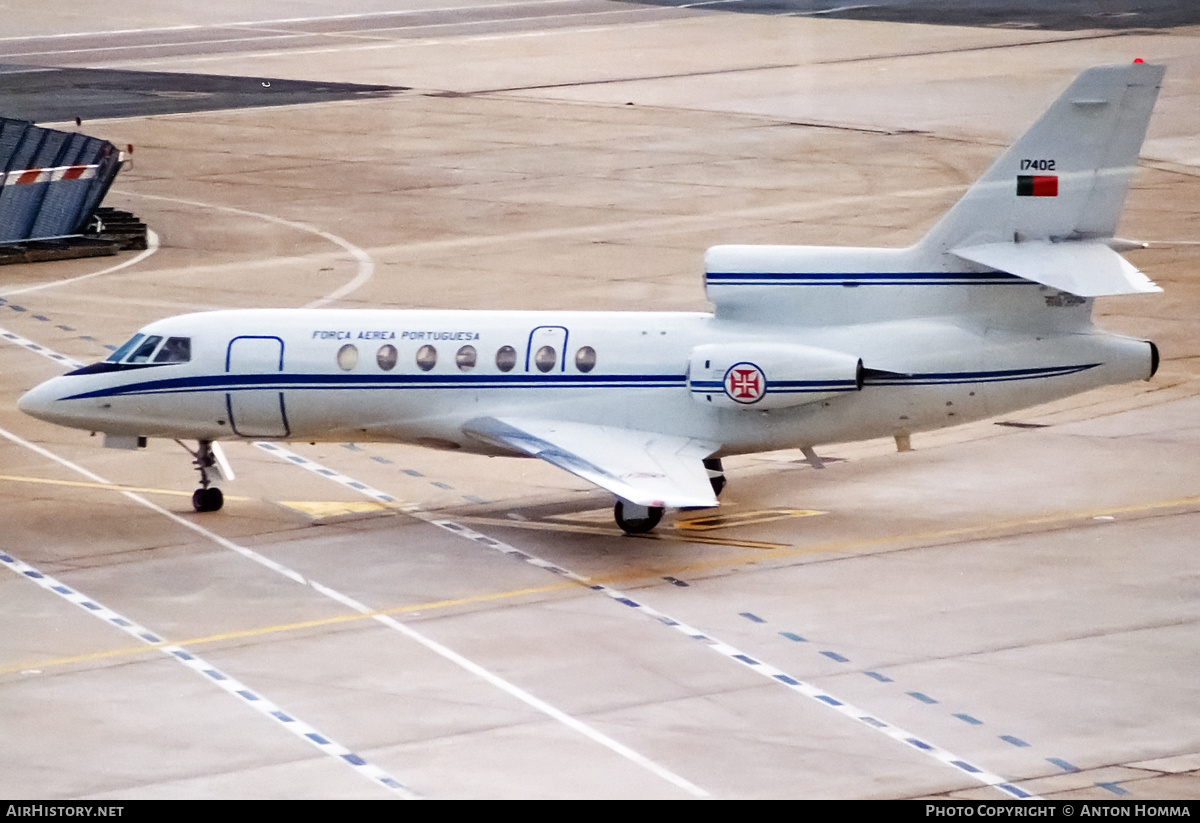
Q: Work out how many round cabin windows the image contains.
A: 7